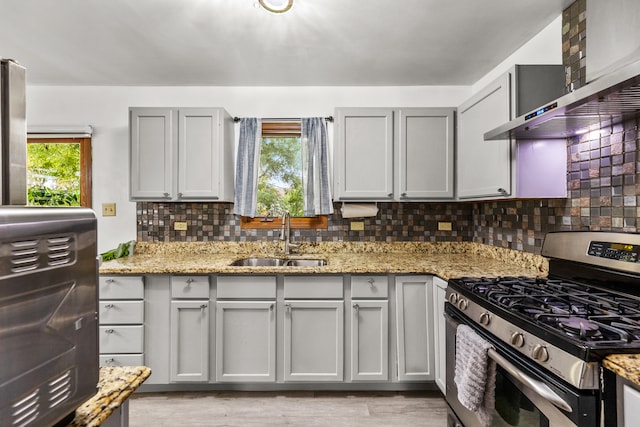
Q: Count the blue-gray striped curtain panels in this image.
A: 2